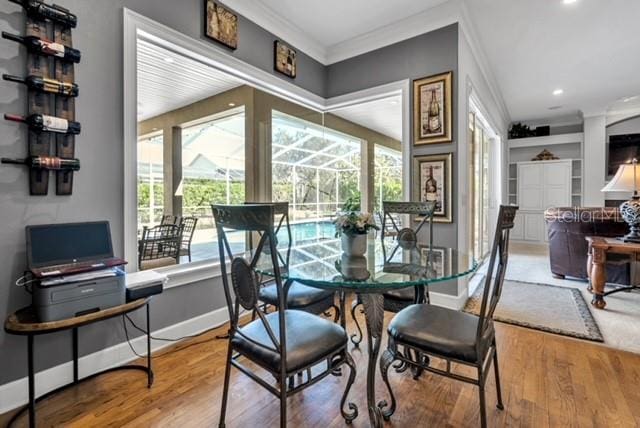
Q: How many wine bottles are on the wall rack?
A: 5